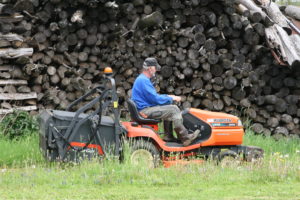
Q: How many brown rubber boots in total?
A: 2